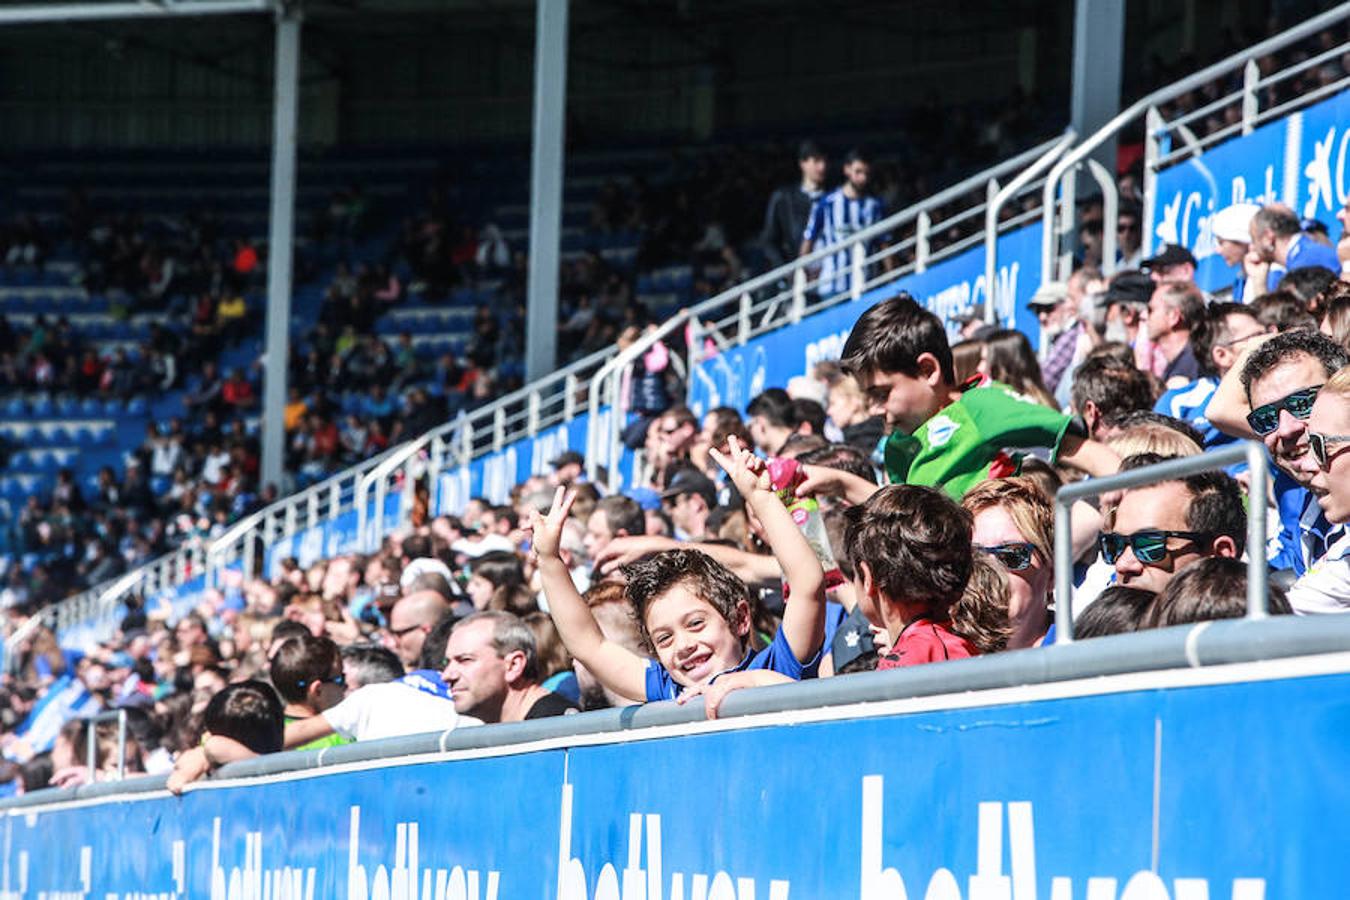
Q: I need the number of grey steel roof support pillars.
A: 3